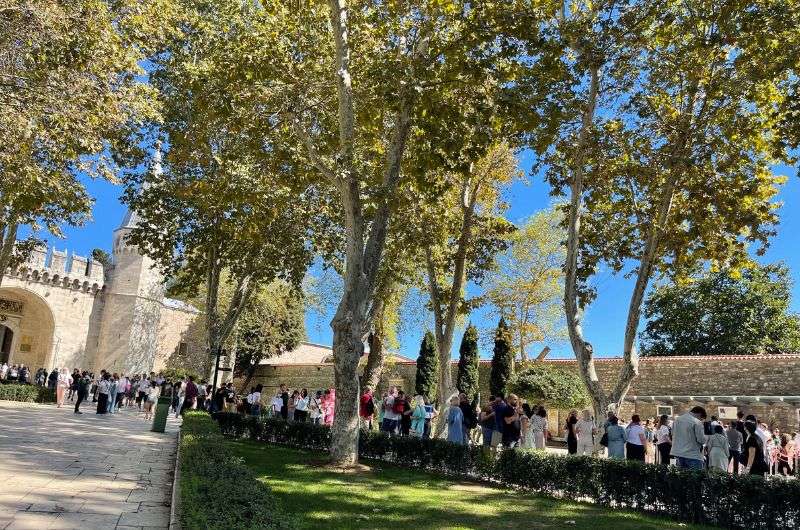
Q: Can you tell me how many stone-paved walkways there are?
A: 1